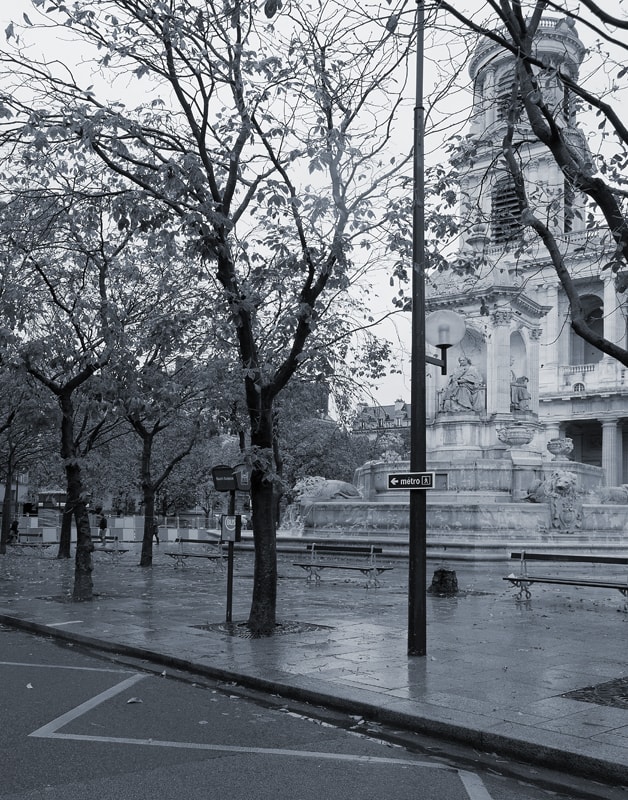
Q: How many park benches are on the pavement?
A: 5